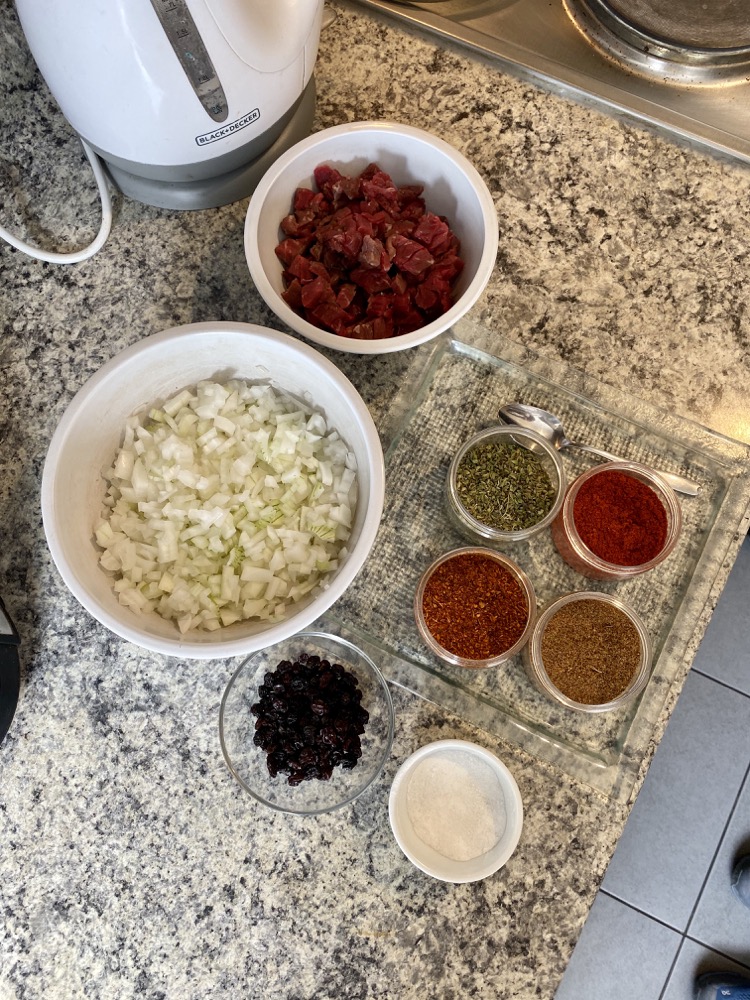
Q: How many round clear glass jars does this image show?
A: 4